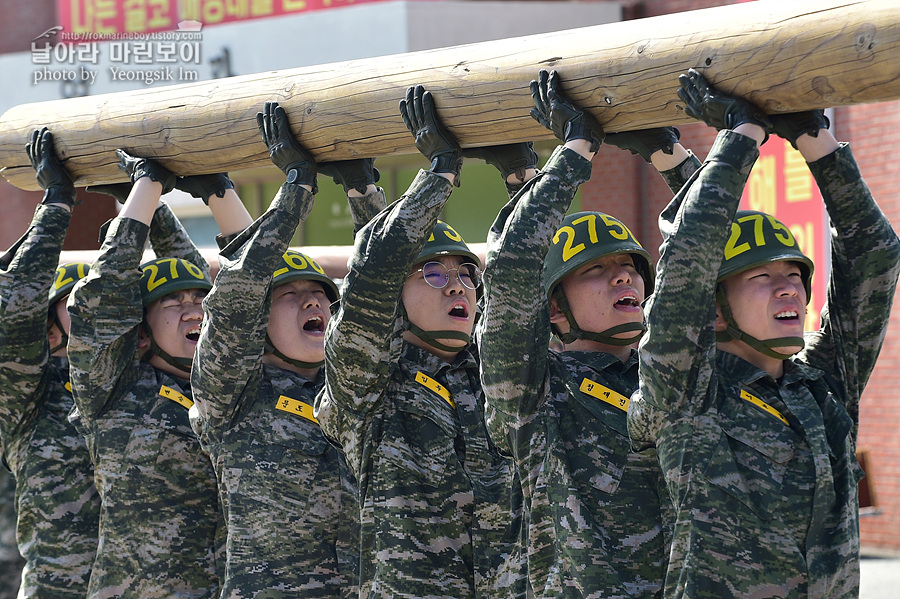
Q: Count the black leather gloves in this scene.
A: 12